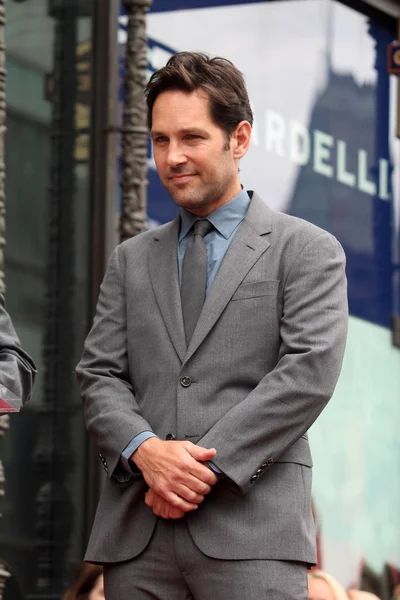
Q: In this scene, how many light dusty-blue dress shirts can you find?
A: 1